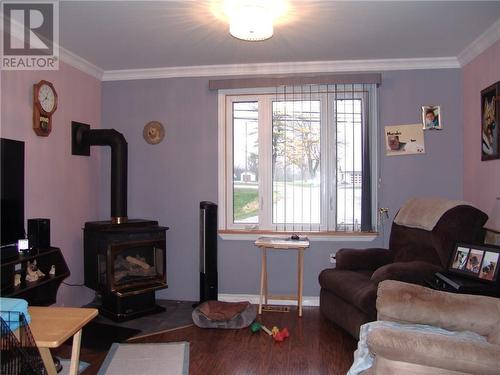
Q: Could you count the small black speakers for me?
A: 1